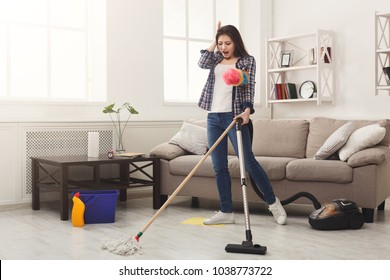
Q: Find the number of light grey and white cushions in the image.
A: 3